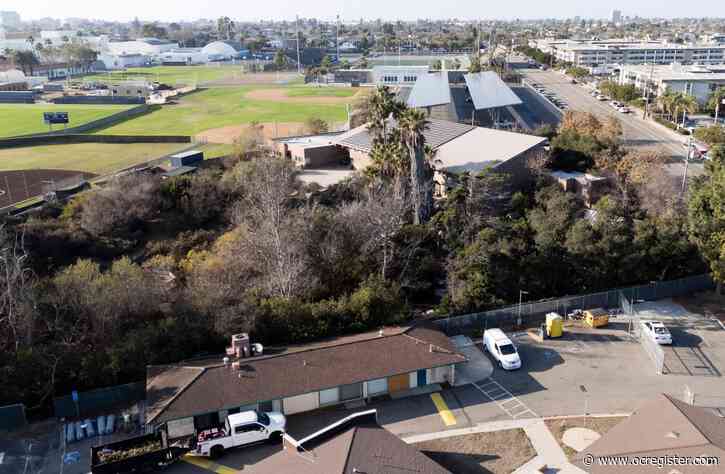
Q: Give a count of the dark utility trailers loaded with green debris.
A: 1